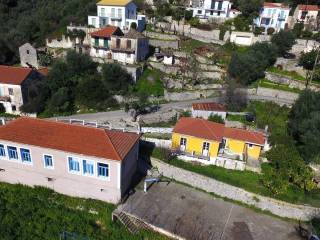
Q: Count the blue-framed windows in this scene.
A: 7